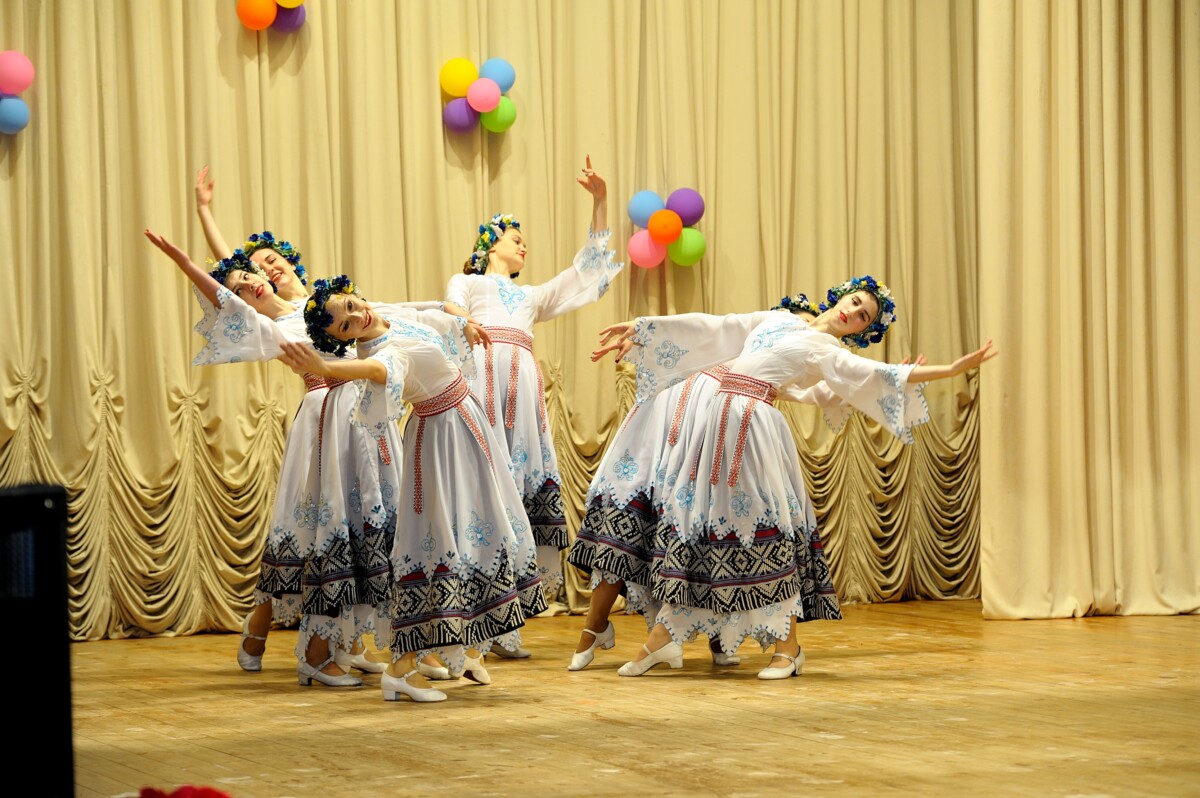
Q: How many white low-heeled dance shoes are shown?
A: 11